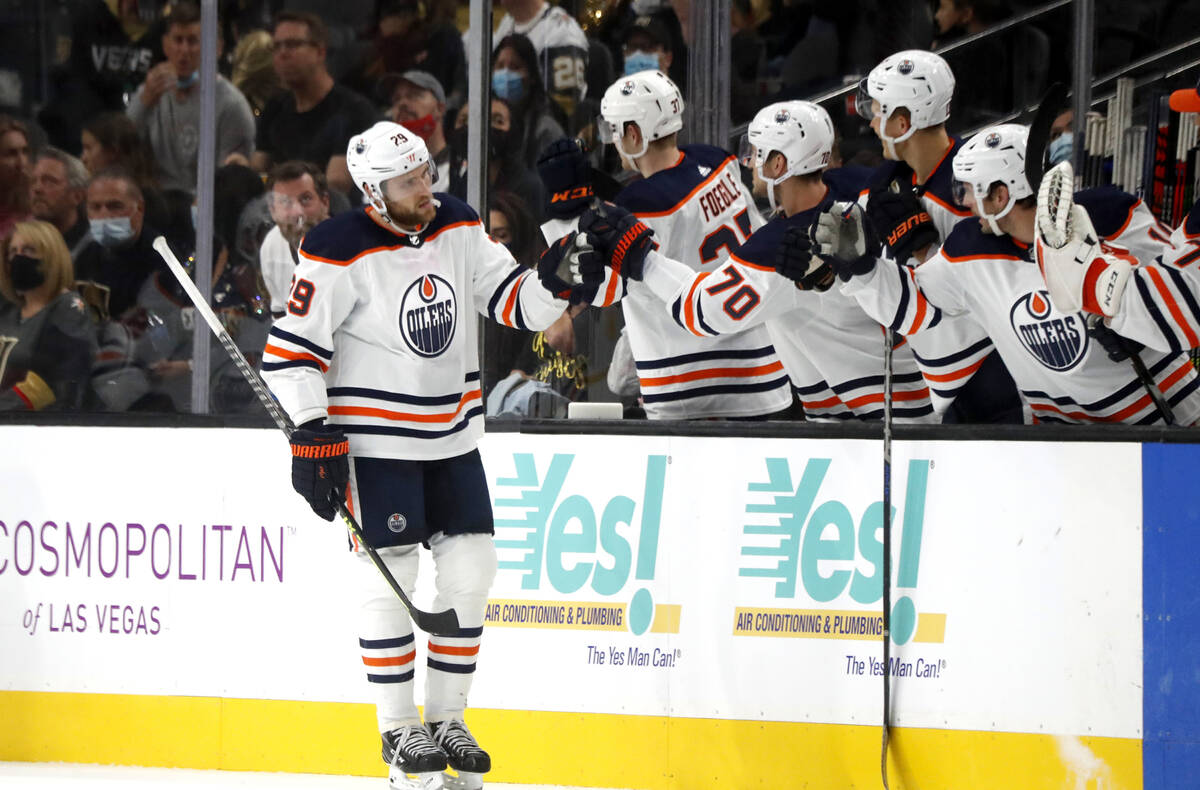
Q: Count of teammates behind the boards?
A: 5